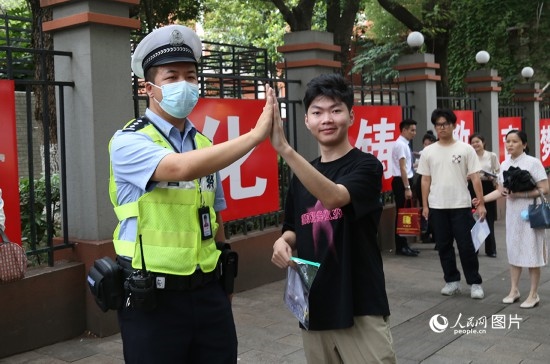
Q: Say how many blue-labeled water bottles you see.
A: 0